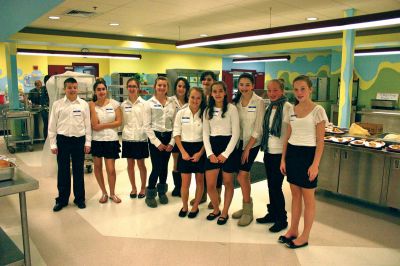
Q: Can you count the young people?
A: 11